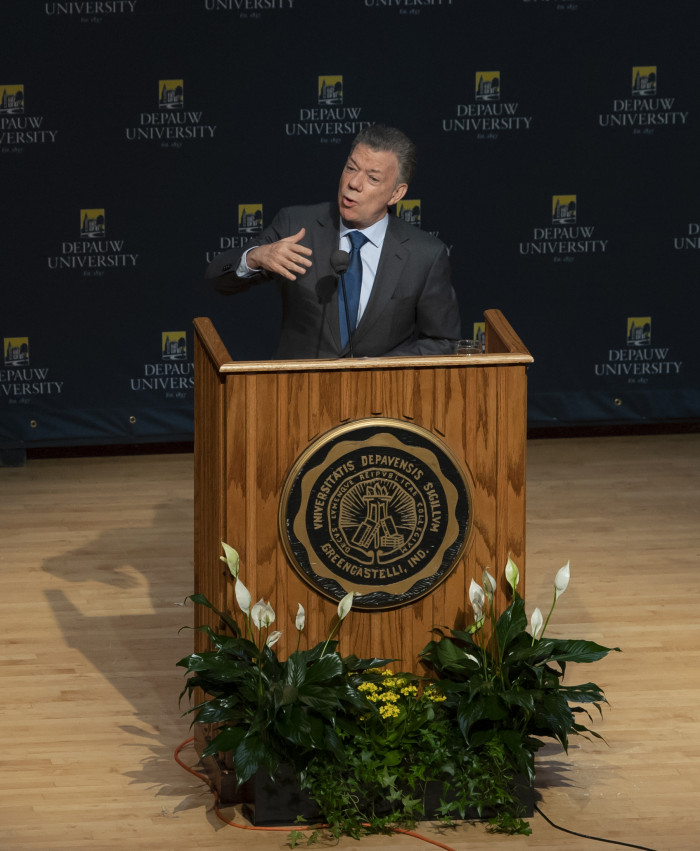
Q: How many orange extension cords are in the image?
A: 1